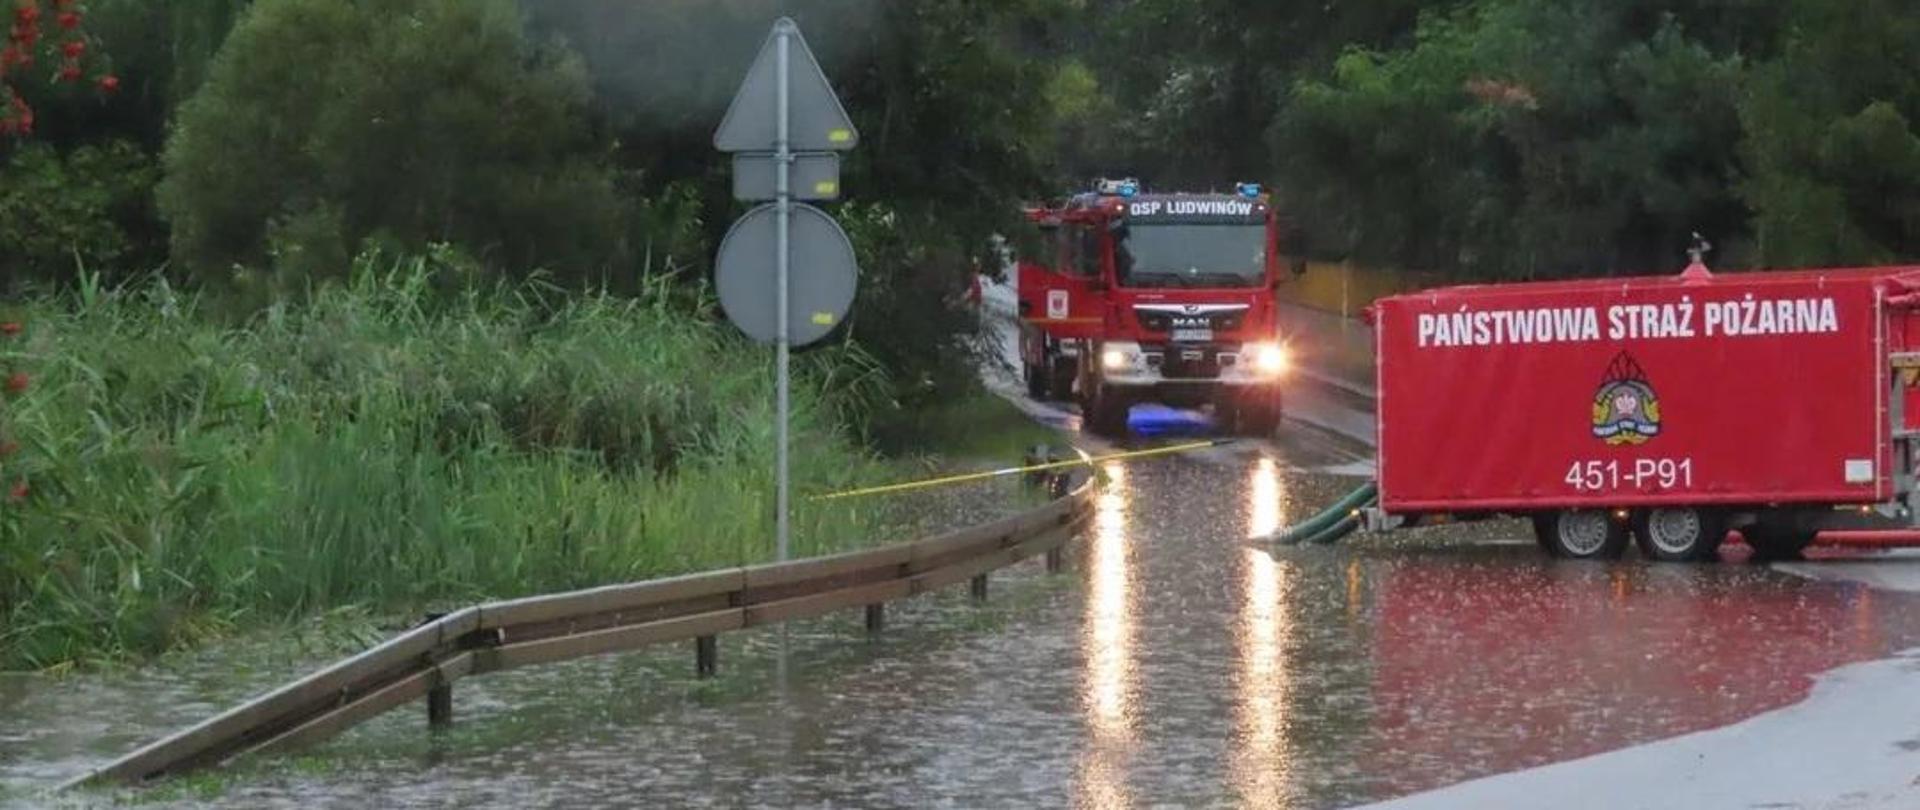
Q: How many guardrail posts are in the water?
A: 5